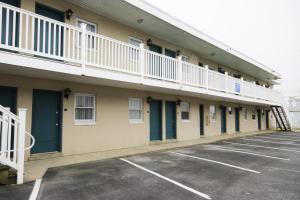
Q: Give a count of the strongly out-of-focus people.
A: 0